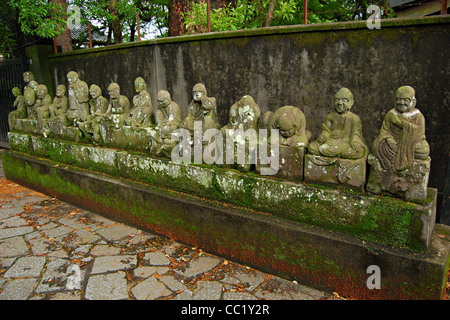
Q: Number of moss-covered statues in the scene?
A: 14